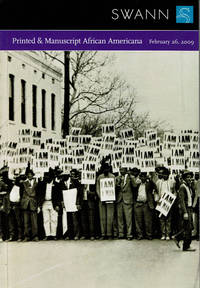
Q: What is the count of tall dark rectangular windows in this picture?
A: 5